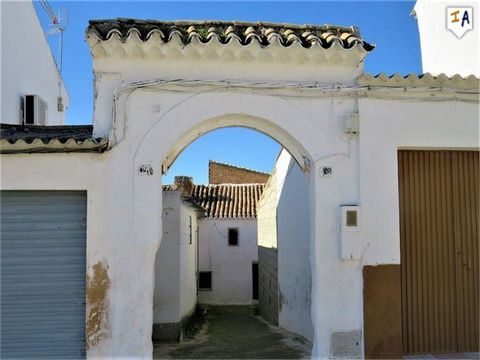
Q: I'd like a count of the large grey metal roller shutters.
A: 1